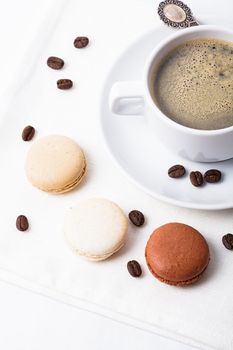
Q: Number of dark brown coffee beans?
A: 11